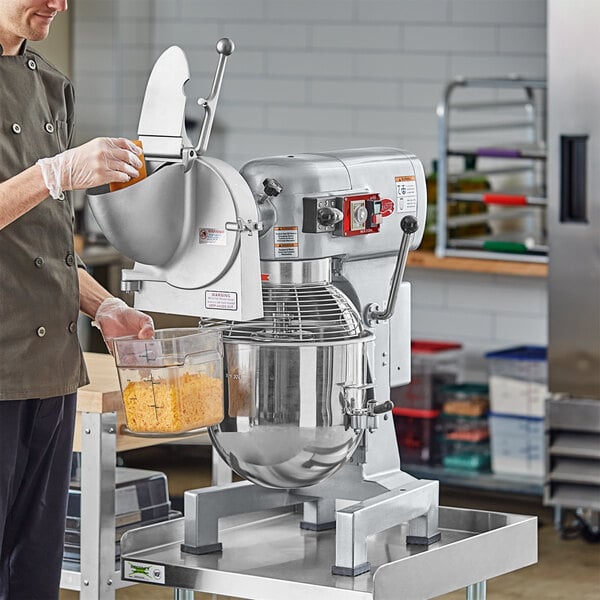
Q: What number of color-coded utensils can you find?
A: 3